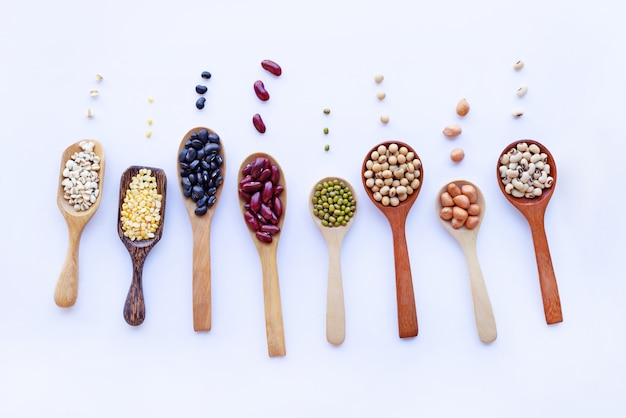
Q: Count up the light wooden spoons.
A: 5